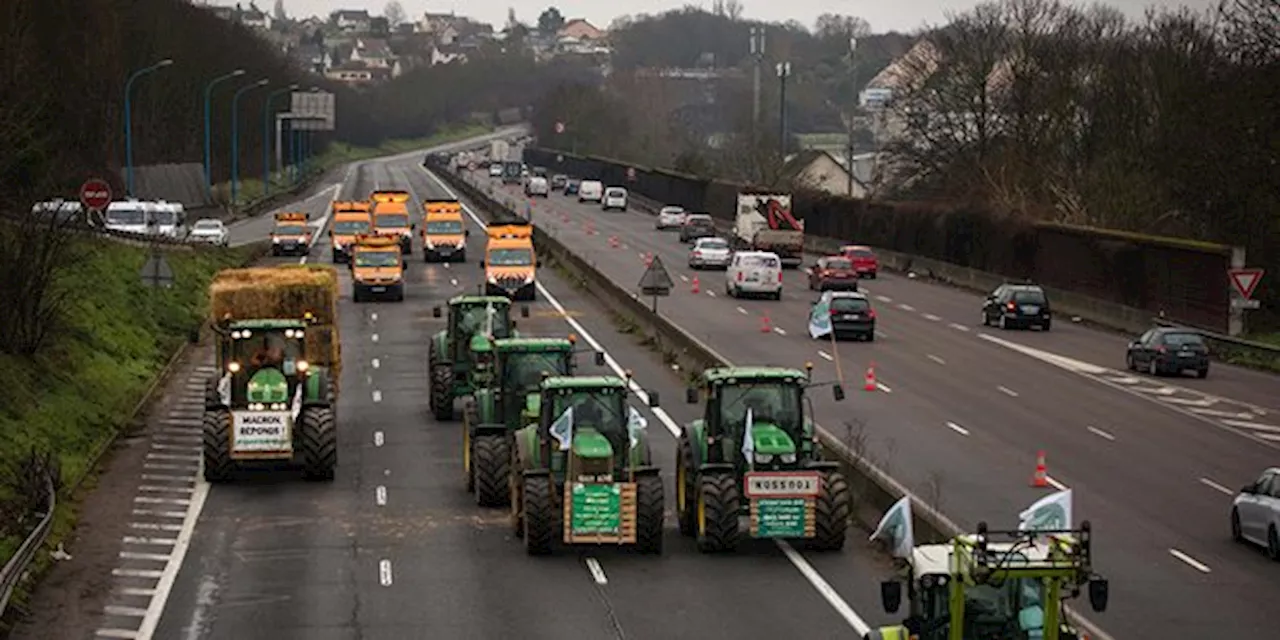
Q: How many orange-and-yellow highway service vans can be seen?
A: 6